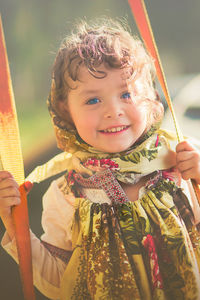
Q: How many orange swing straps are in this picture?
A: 2